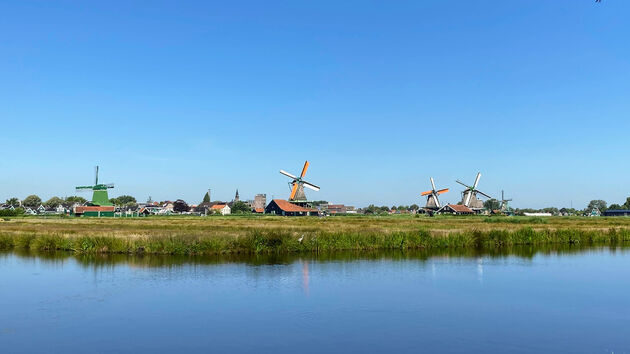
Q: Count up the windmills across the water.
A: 5